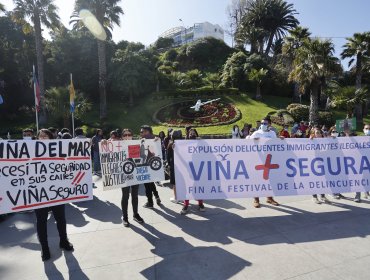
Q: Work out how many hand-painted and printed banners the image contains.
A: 3